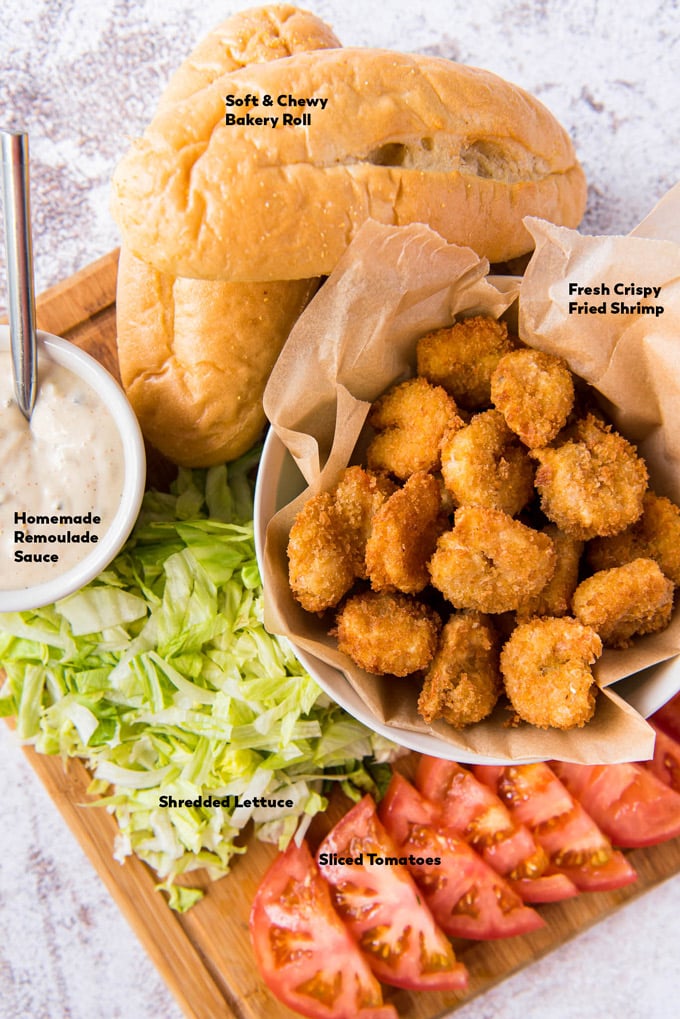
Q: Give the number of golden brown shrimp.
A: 14